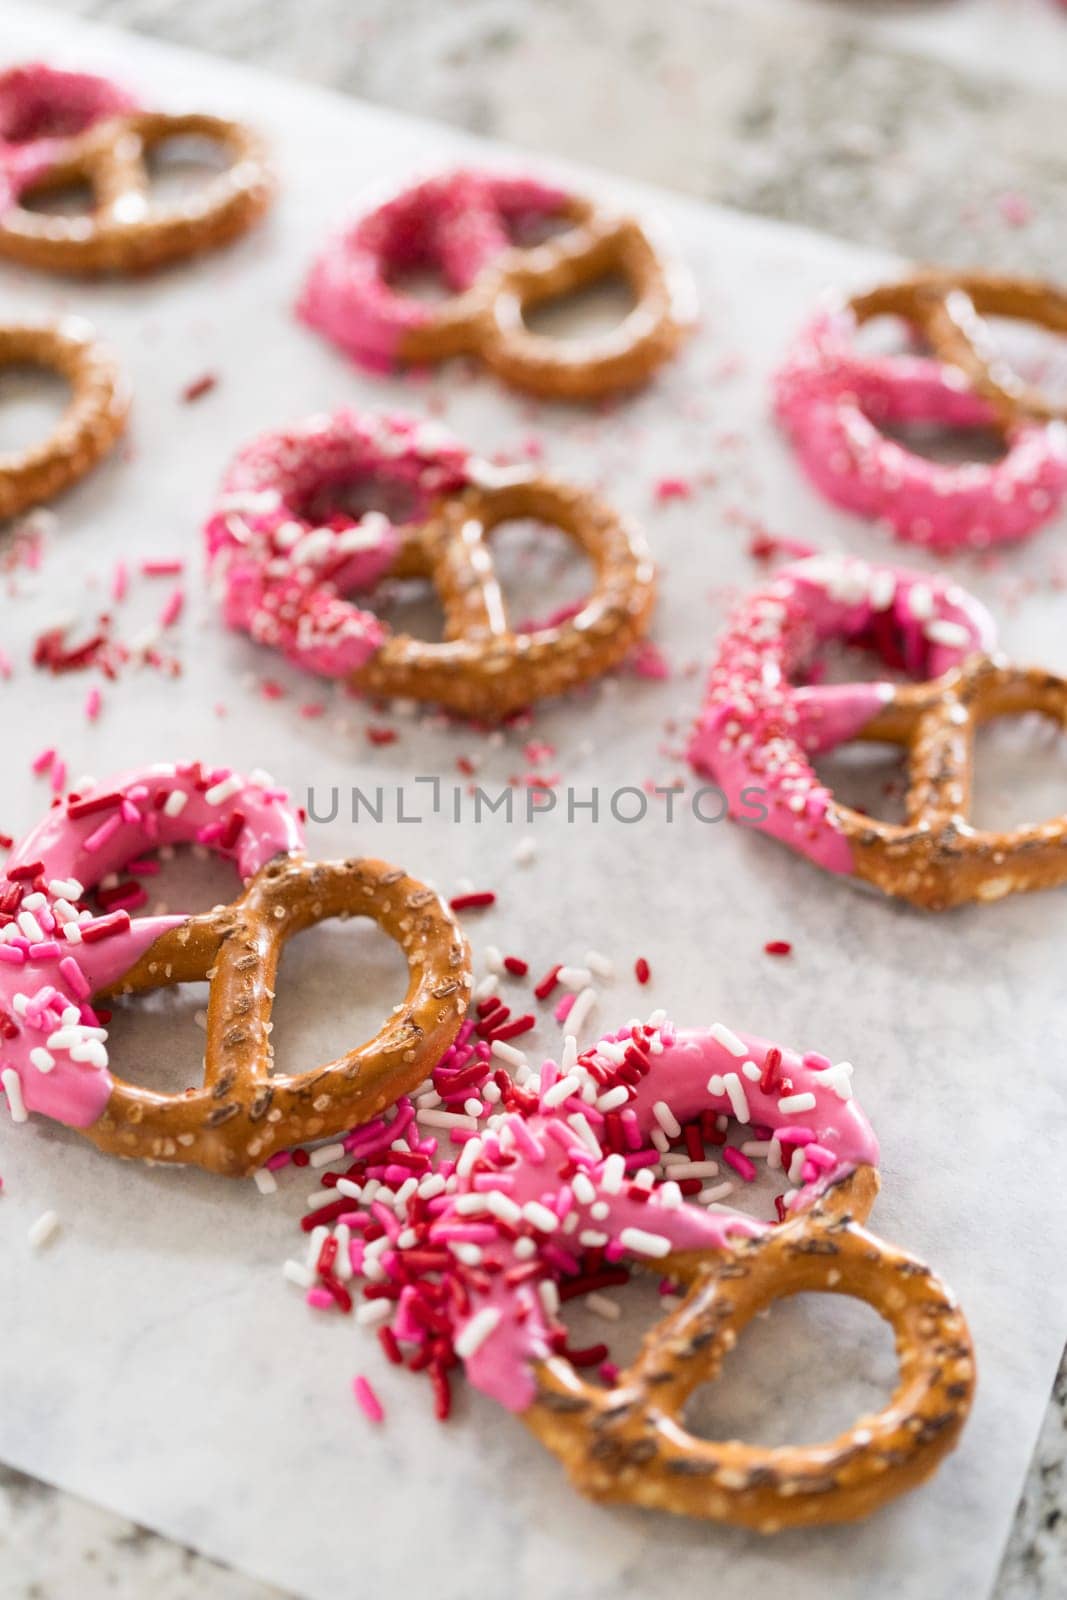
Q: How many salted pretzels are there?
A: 8